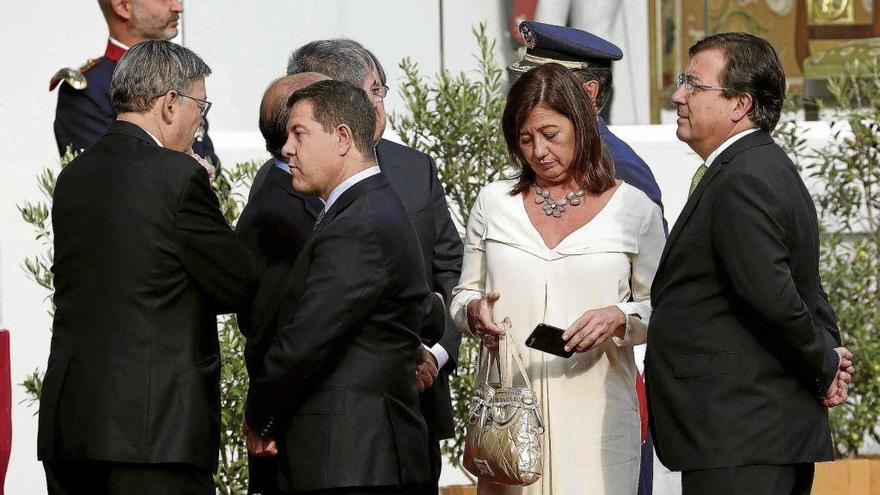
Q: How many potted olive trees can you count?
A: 3